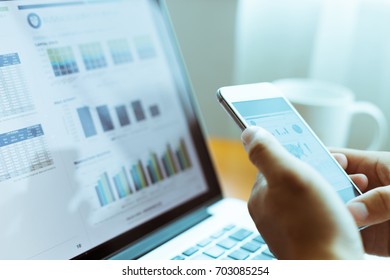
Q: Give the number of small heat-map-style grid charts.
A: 4